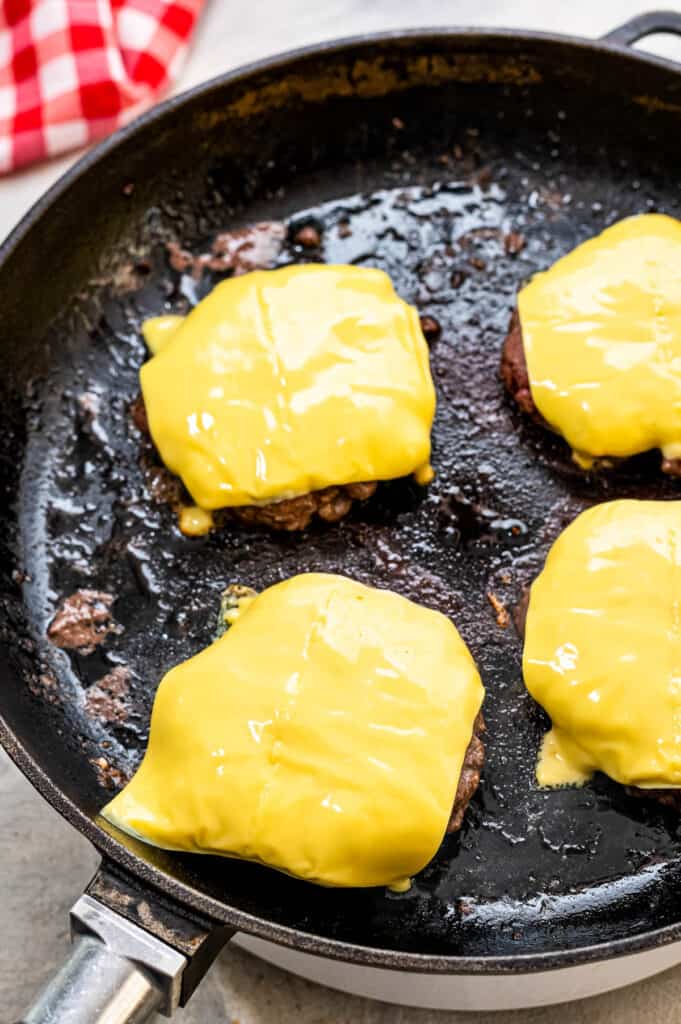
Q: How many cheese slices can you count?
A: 4